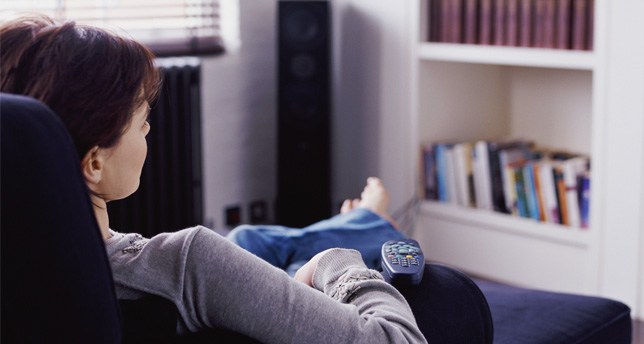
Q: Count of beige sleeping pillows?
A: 0